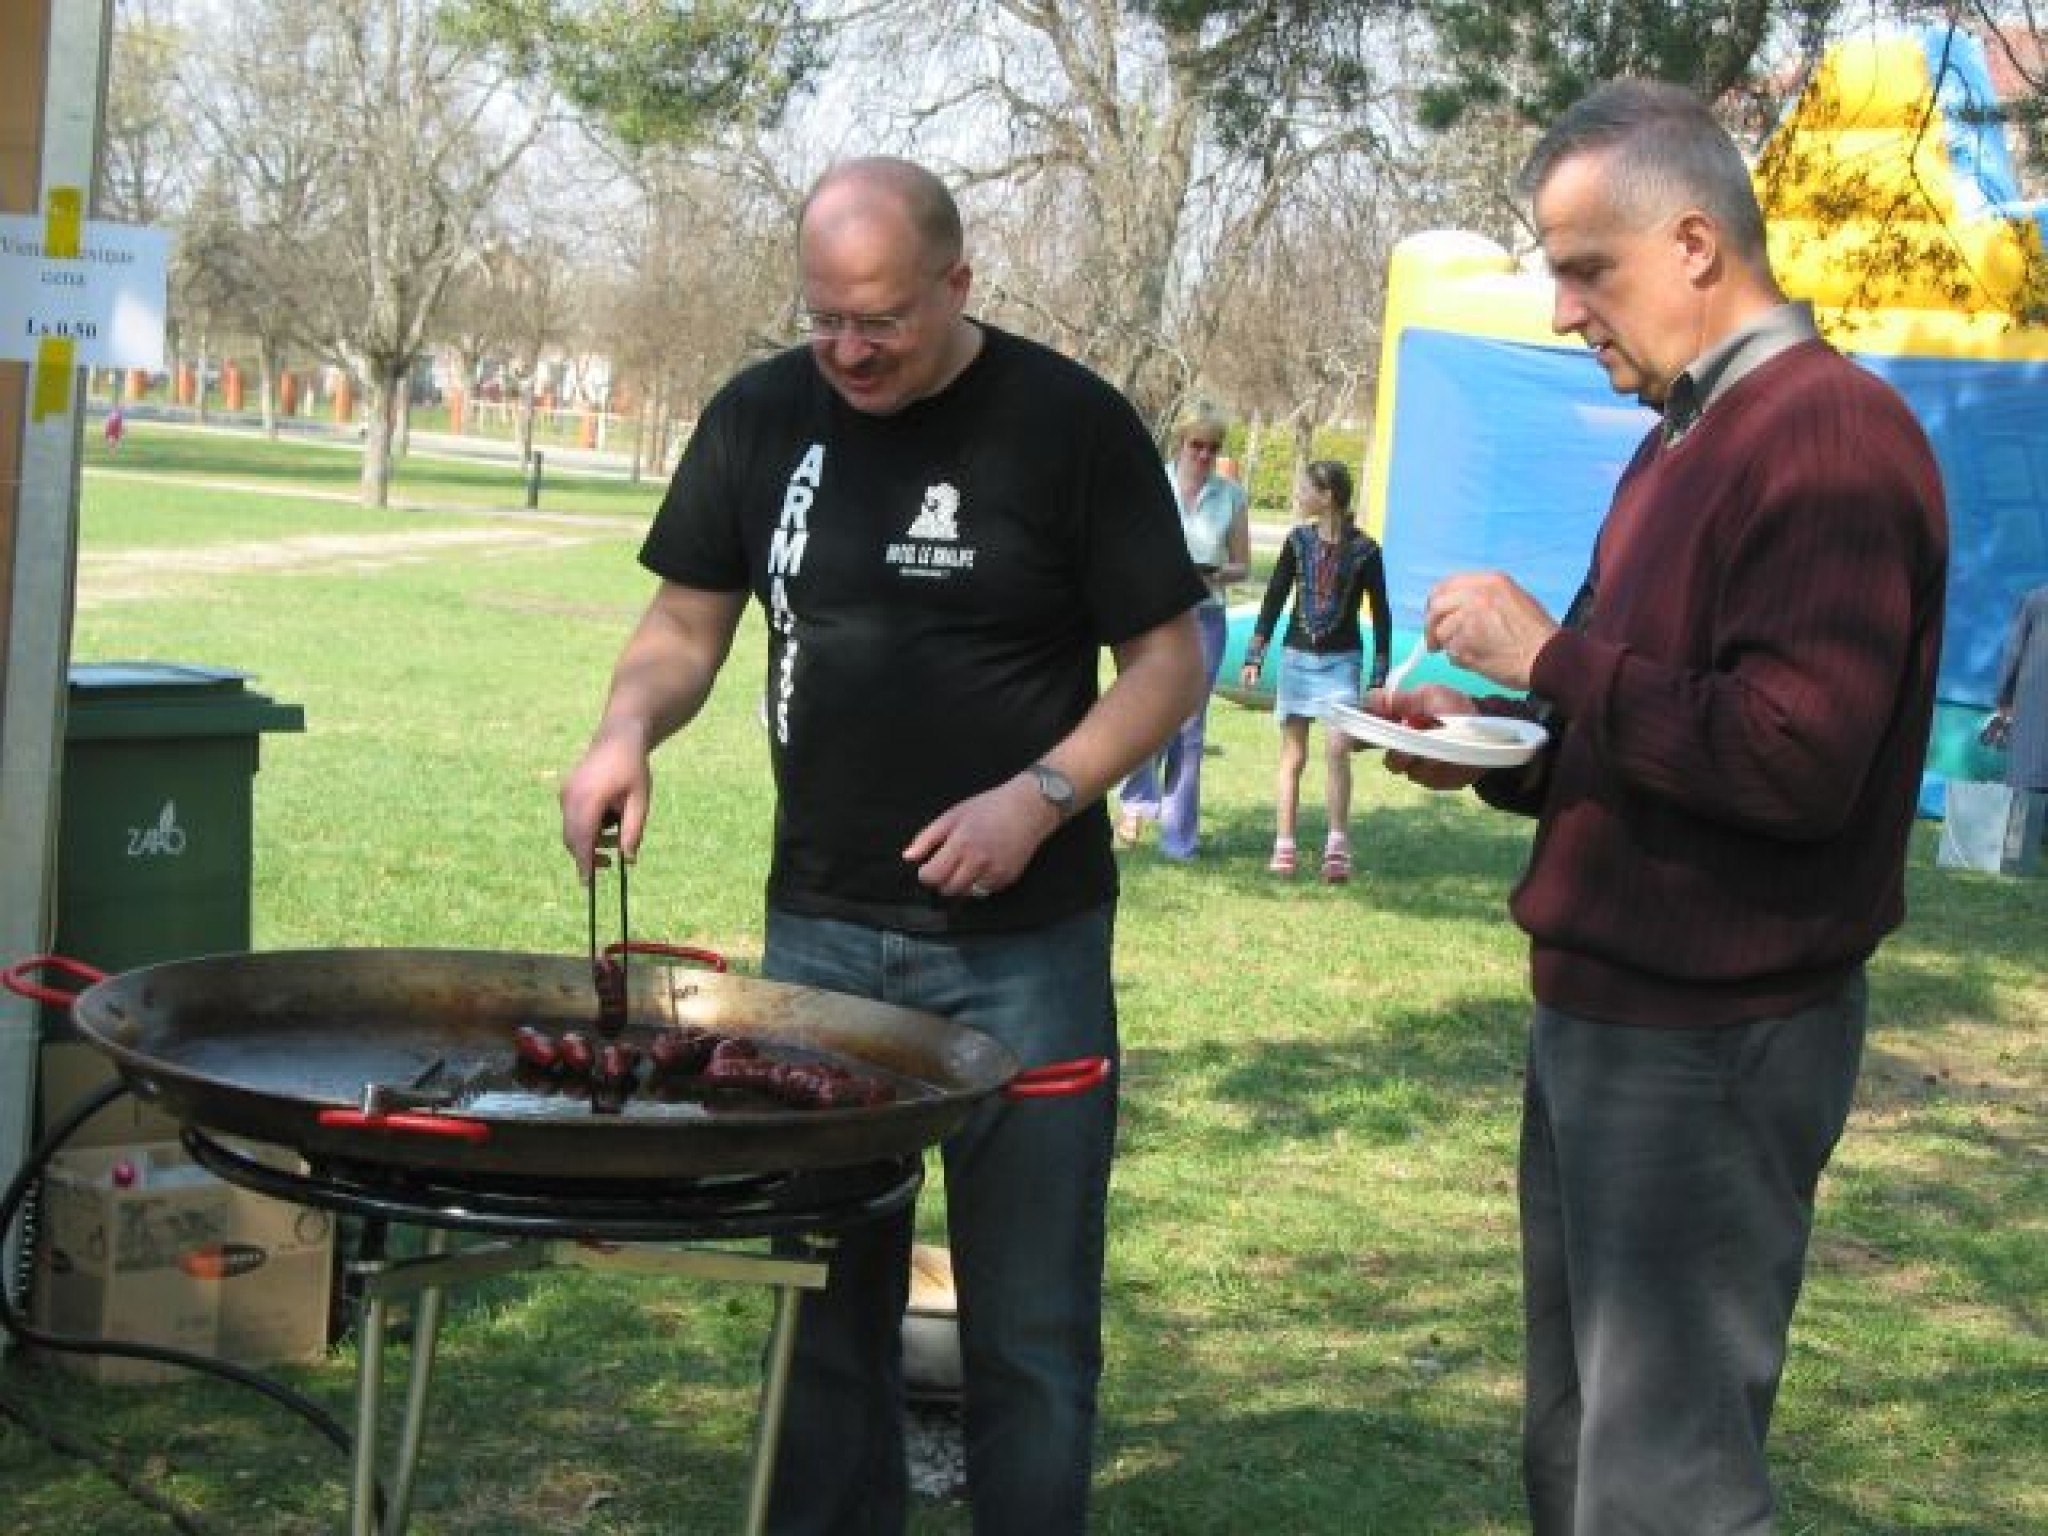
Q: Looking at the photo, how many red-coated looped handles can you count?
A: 4